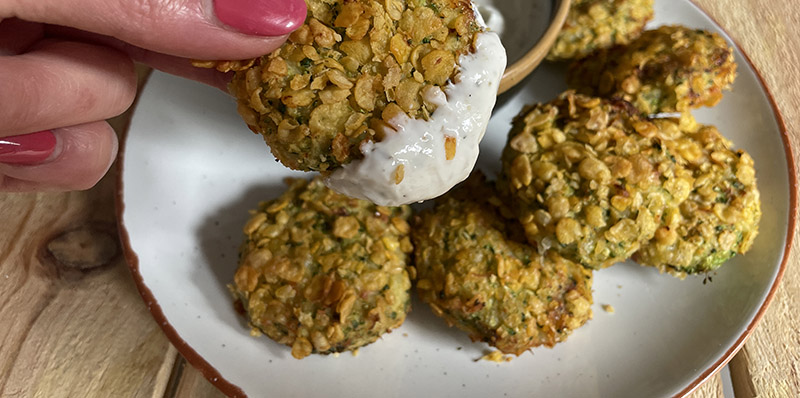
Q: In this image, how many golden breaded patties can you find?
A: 7